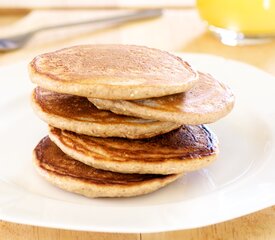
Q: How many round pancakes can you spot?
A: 5